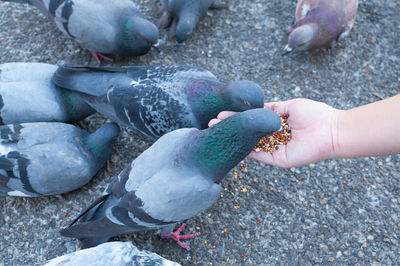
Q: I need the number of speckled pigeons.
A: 1